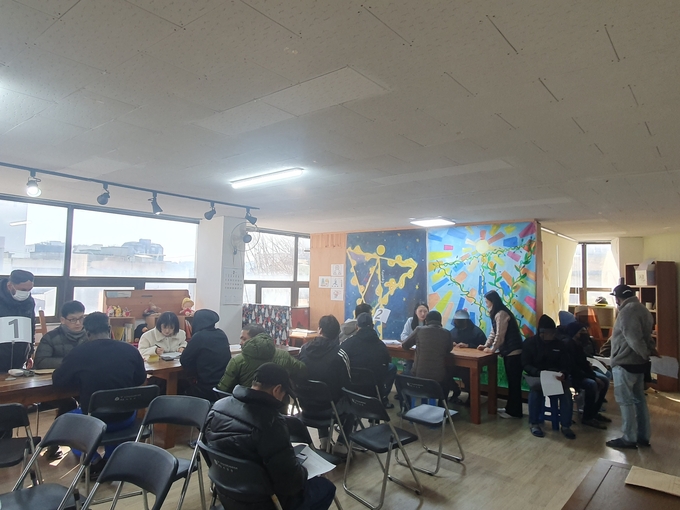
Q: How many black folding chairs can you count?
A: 12